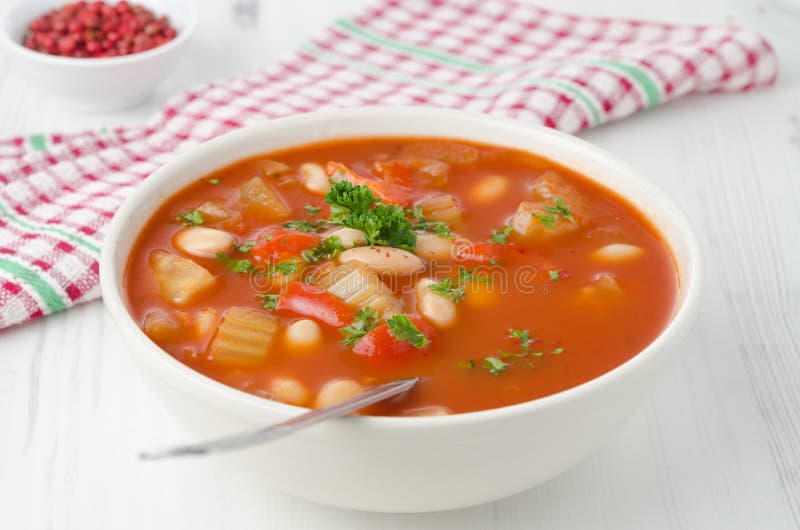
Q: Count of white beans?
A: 11